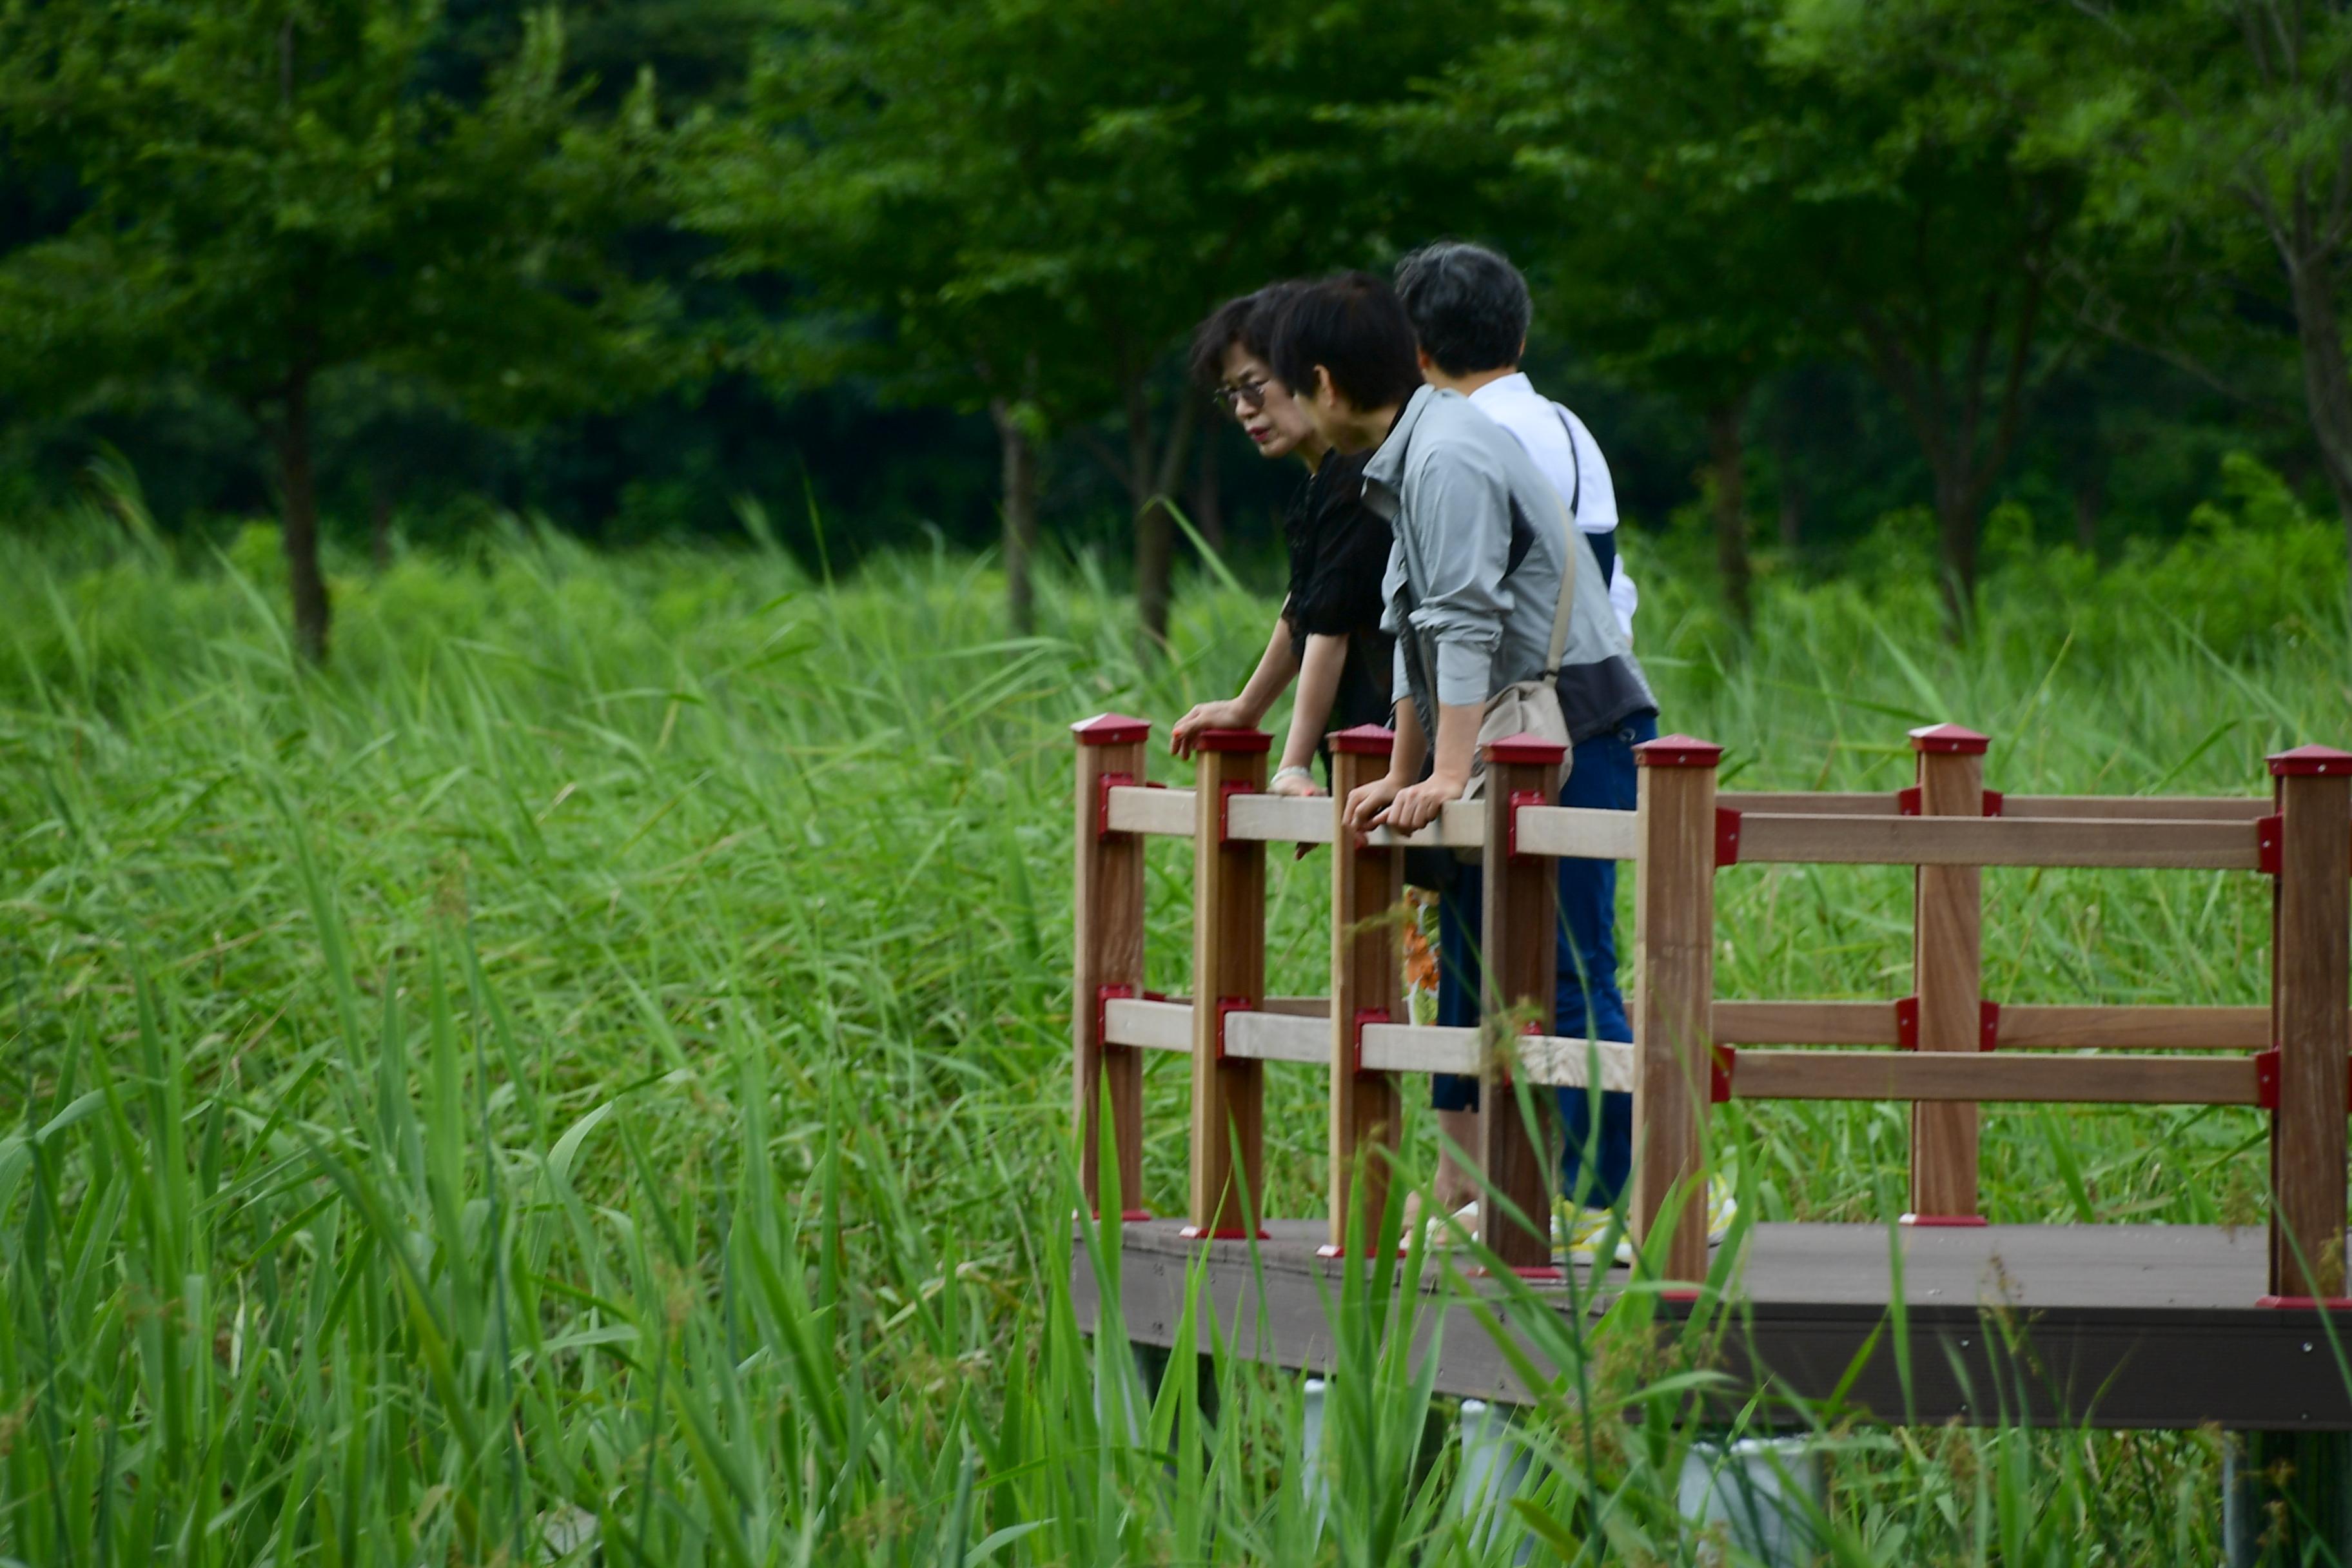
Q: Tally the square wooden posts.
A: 7